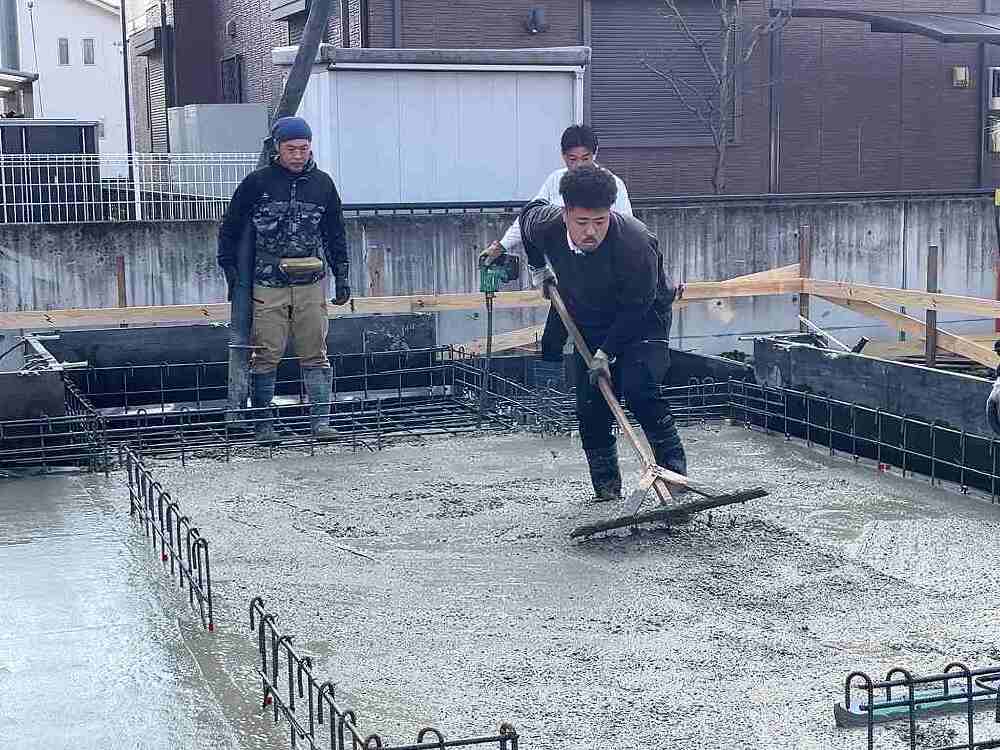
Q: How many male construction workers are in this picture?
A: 3